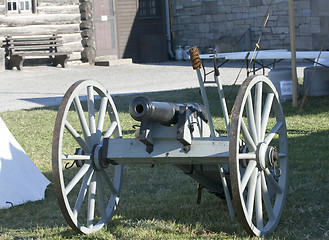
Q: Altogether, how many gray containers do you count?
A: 2